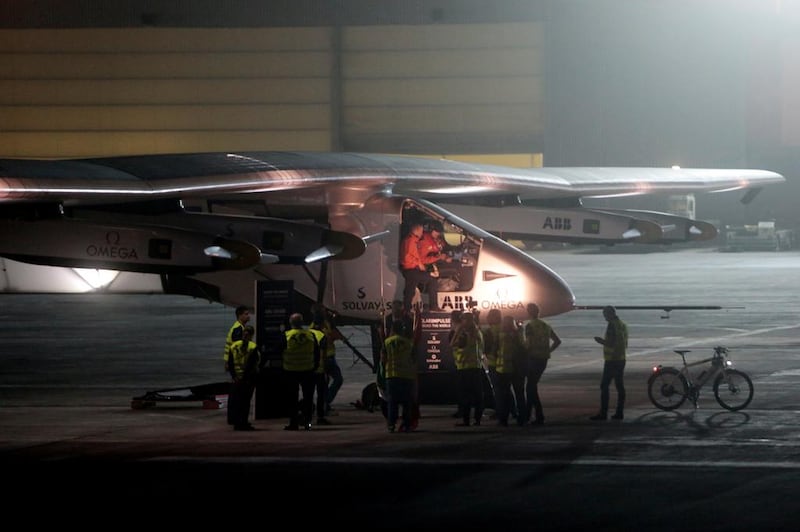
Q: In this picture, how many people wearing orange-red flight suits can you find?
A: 2